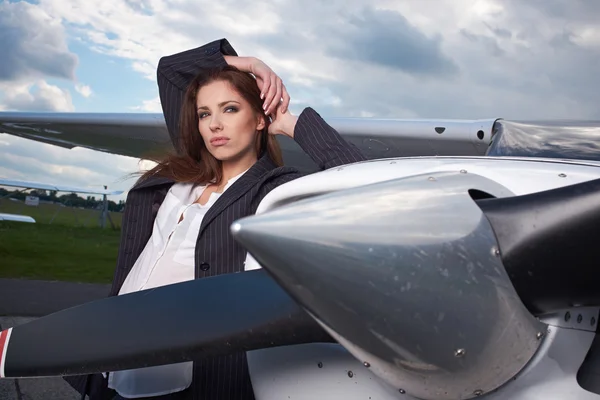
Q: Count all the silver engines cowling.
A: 1